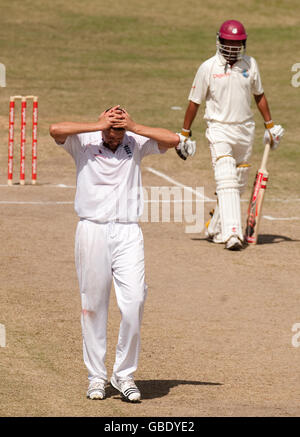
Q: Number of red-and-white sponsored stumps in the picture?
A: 3